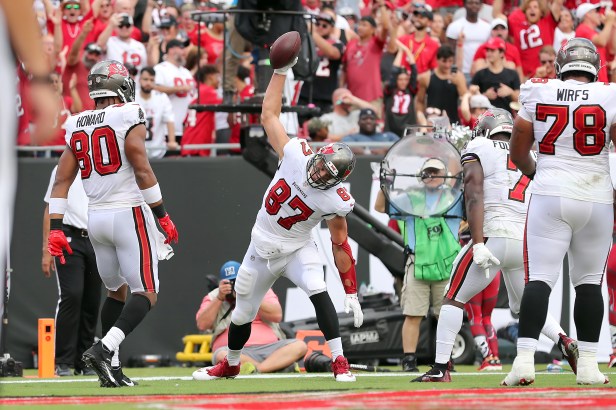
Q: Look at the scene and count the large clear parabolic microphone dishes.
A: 1